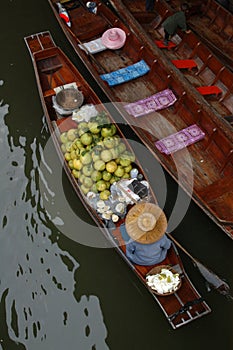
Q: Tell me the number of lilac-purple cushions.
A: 2